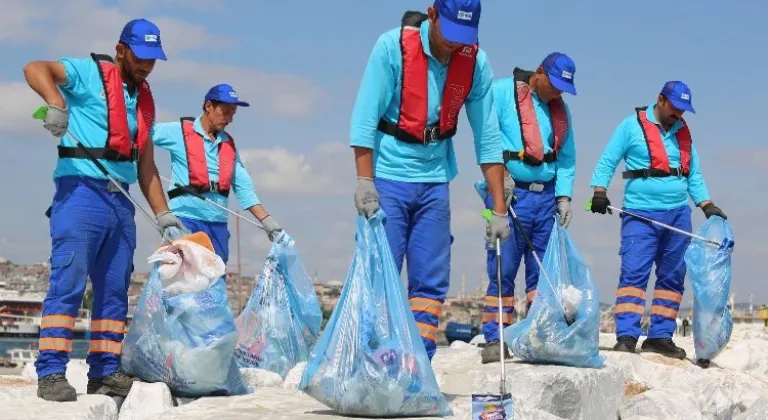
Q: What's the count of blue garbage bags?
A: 5